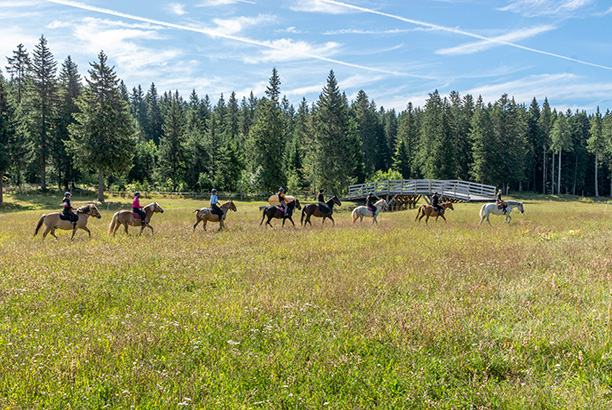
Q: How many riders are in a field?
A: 8